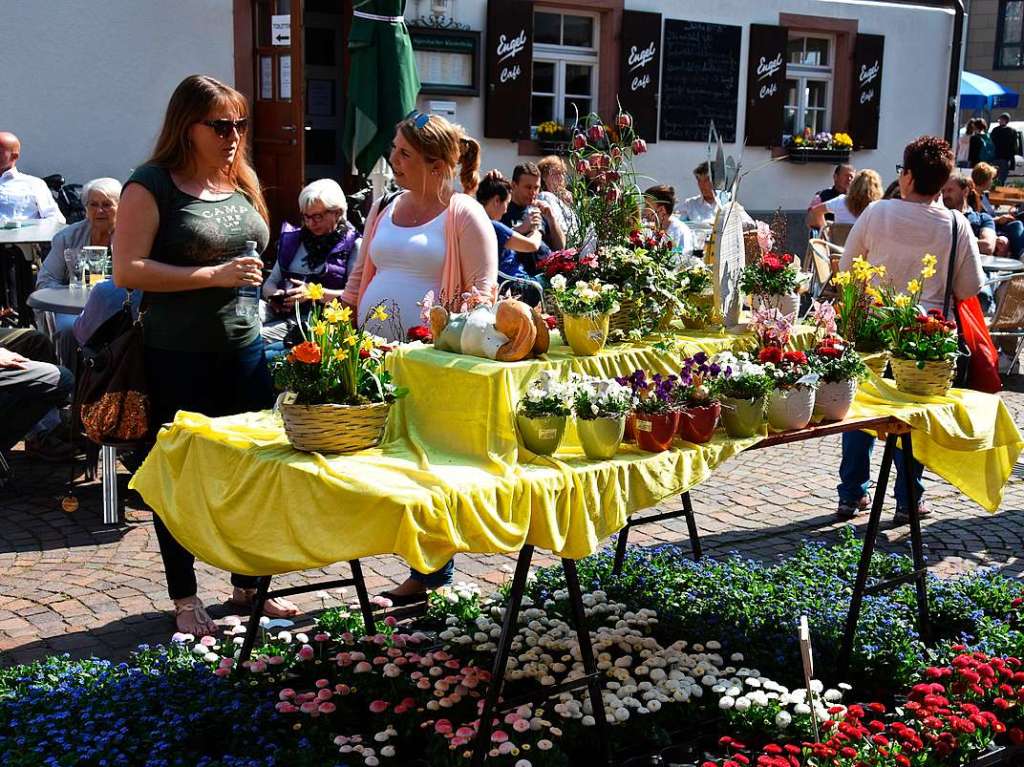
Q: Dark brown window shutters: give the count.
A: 4